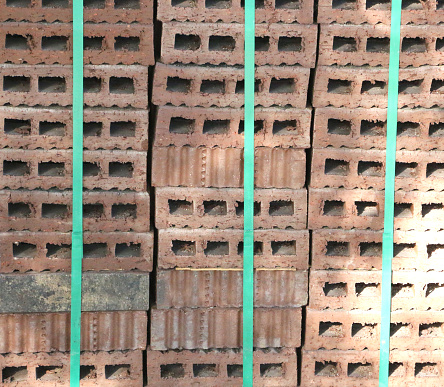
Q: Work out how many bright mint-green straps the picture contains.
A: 3